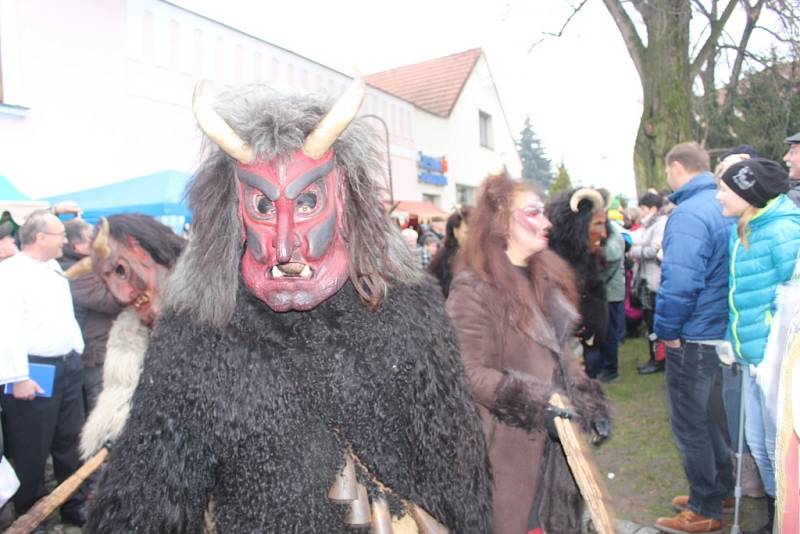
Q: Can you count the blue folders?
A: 1